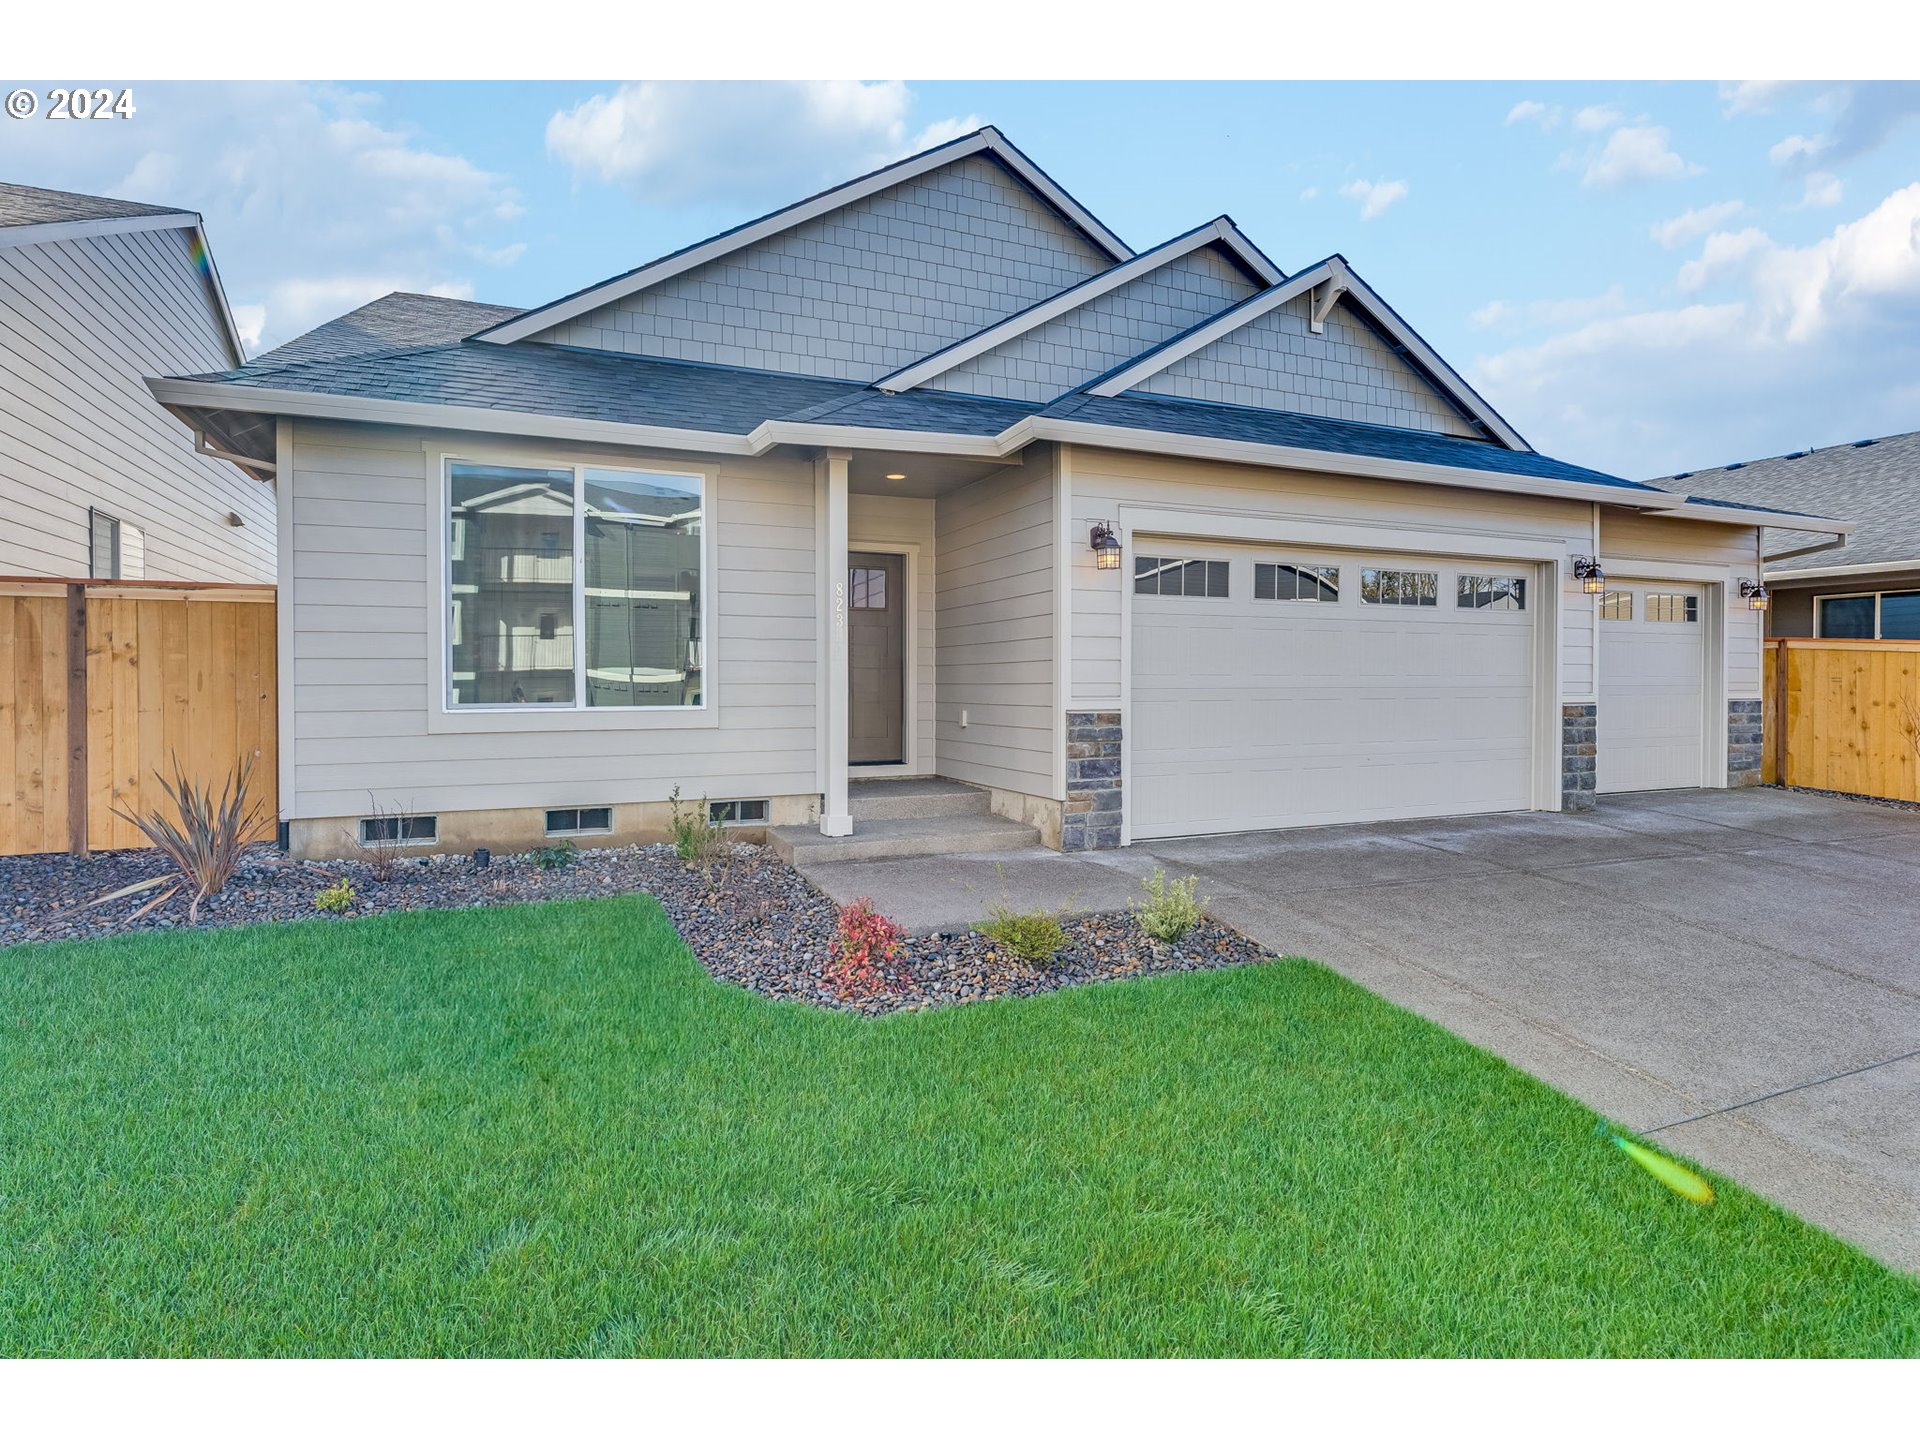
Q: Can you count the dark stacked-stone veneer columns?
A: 3